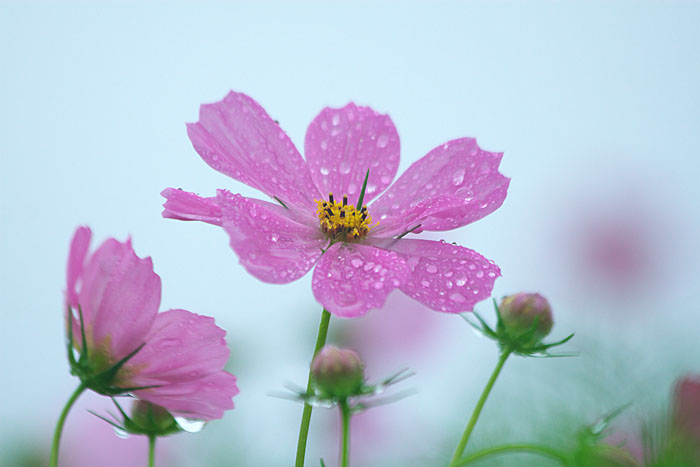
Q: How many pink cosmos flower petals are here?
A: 11